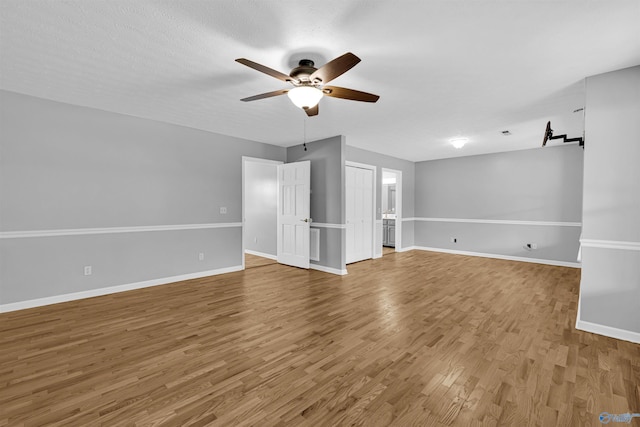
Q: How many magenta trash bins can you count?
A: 0